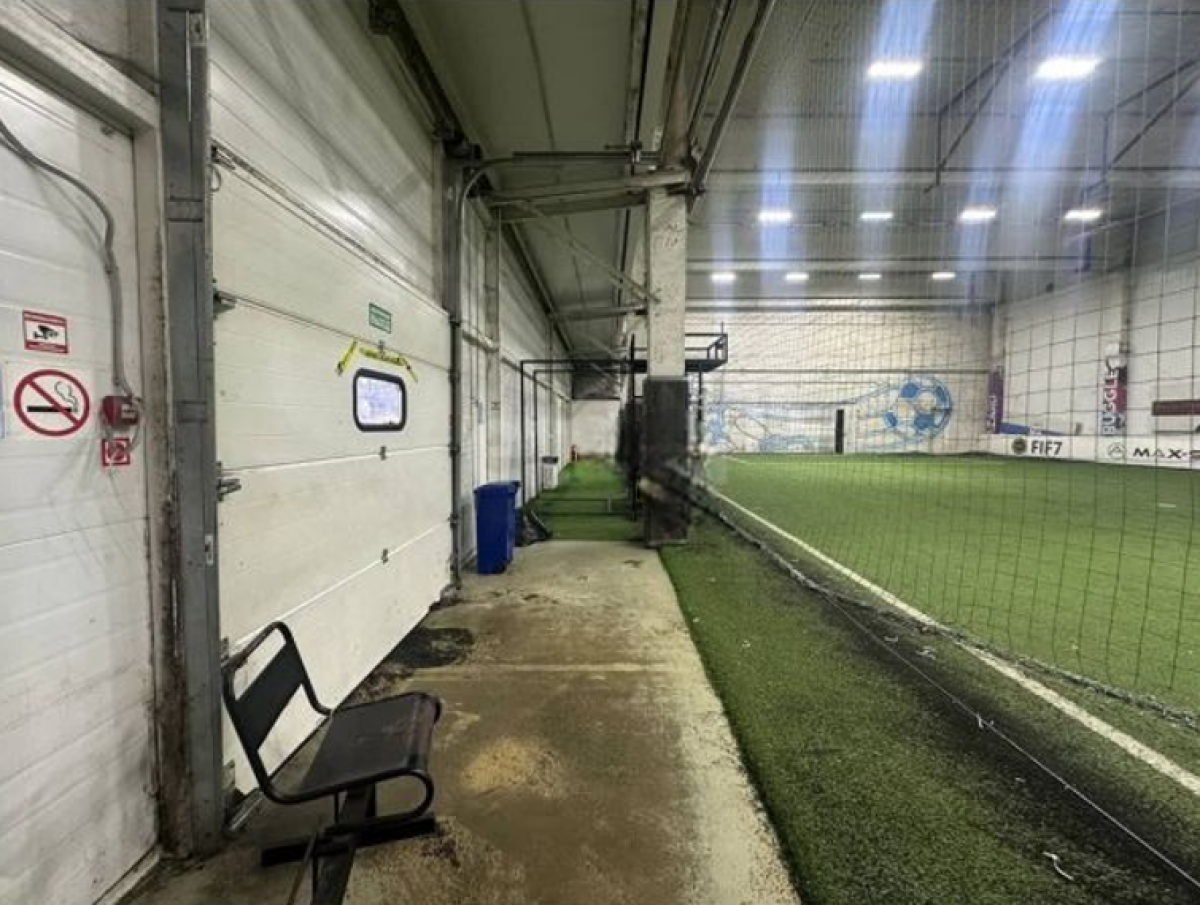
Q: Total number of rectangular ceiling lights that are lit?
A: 10